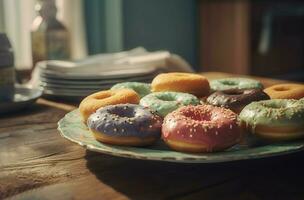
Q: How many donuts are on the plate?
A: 10